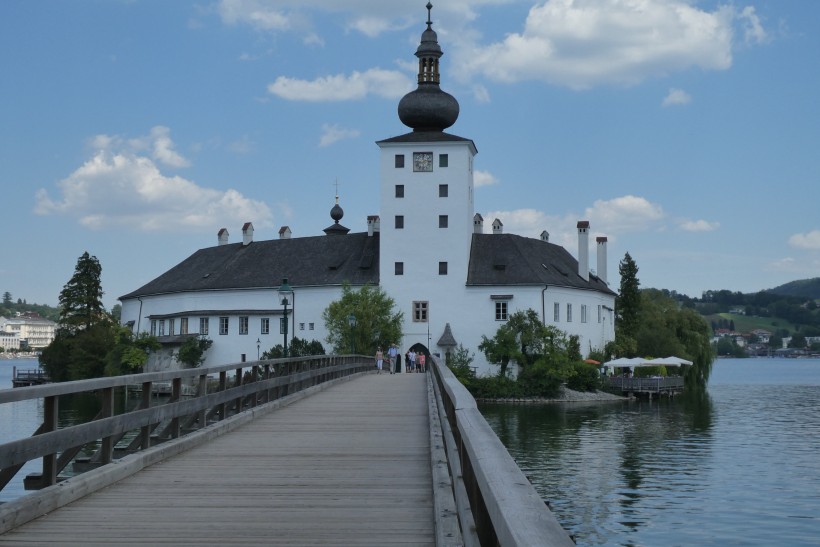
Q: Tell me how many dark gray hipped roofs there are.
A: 2